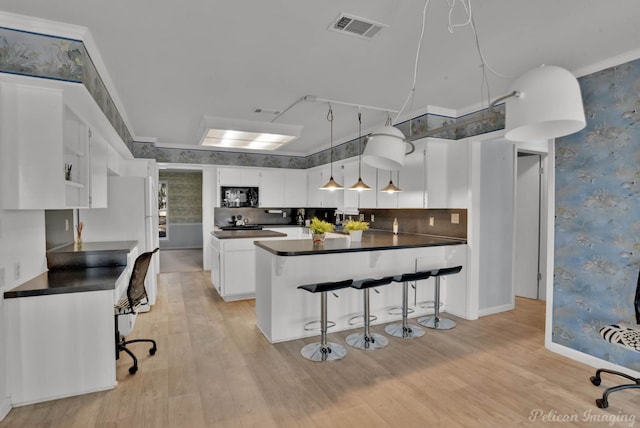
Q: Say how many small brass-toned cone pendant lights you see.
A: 3